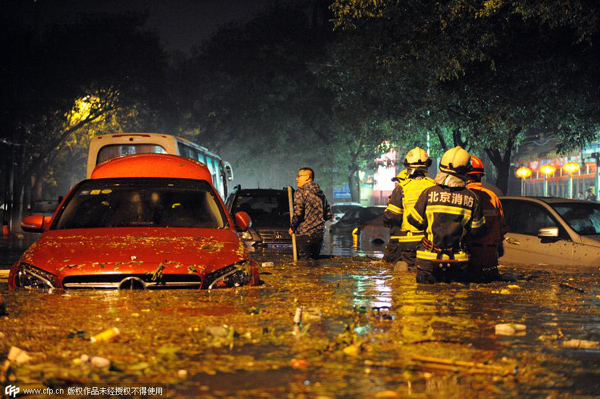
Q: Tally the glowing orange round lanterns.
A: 3